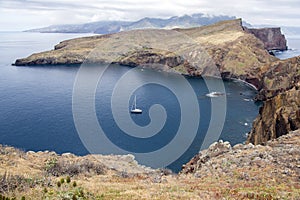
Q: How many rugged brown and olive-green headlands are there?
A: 1